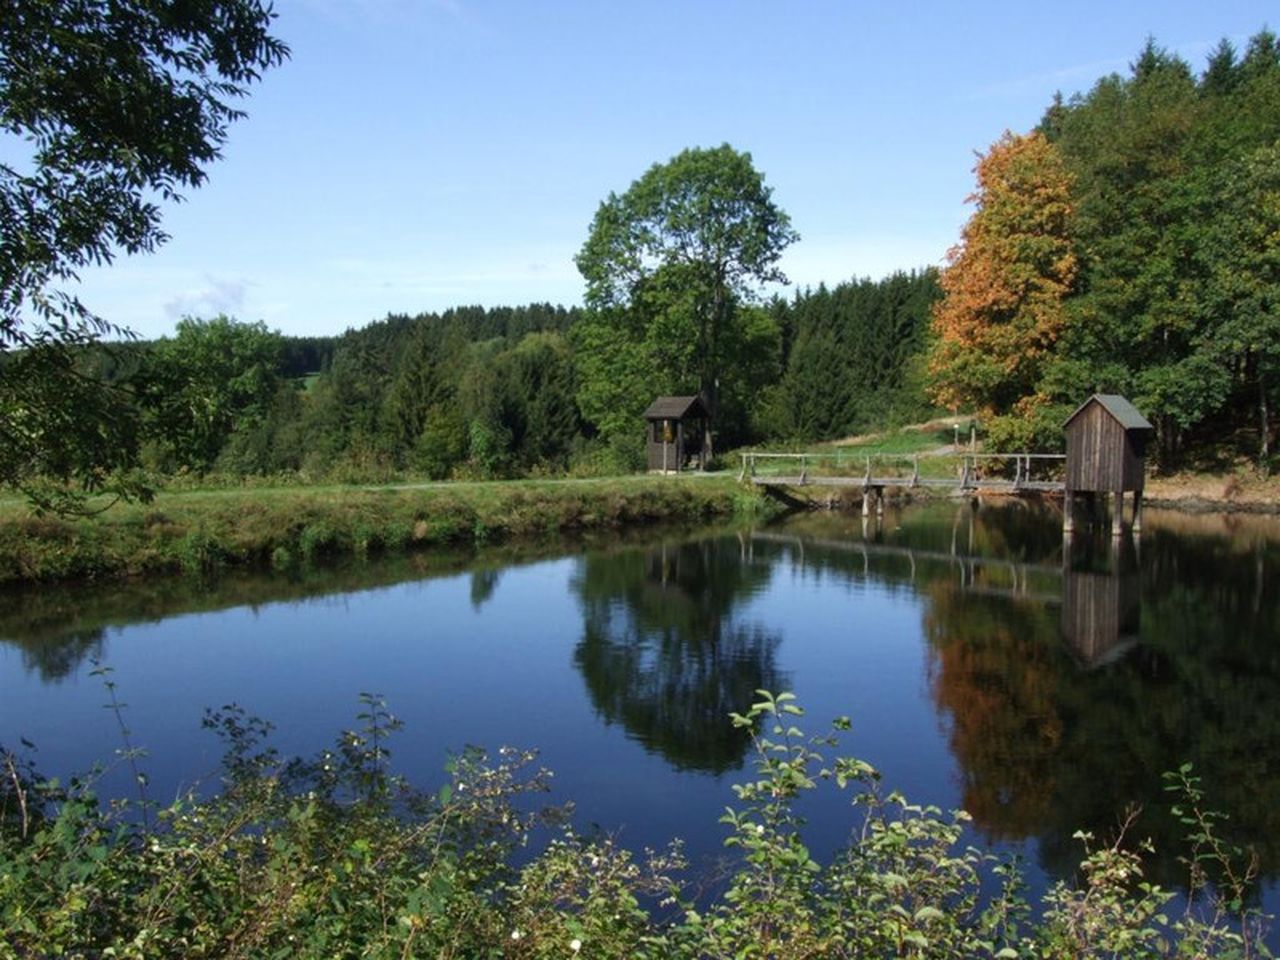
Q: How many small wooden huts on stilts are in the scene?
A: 1